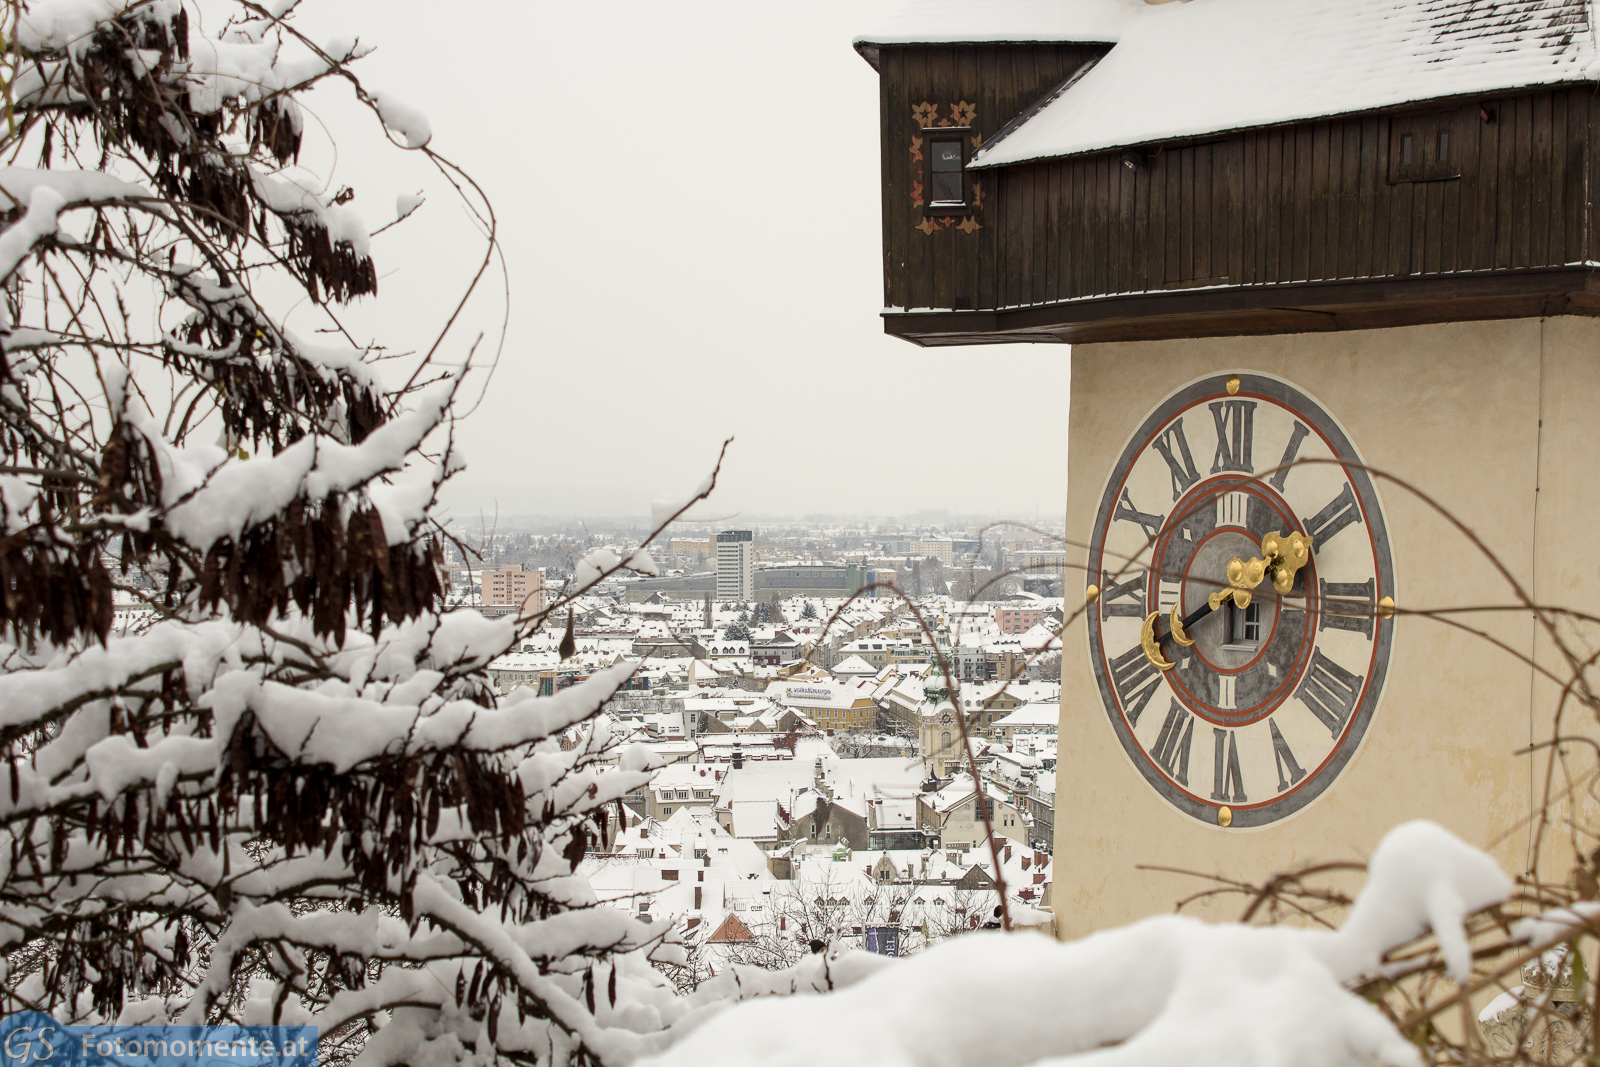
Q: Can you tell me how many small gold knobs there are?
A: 4